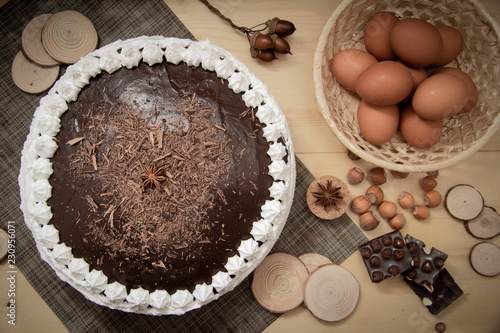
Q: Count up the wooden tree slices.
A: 9